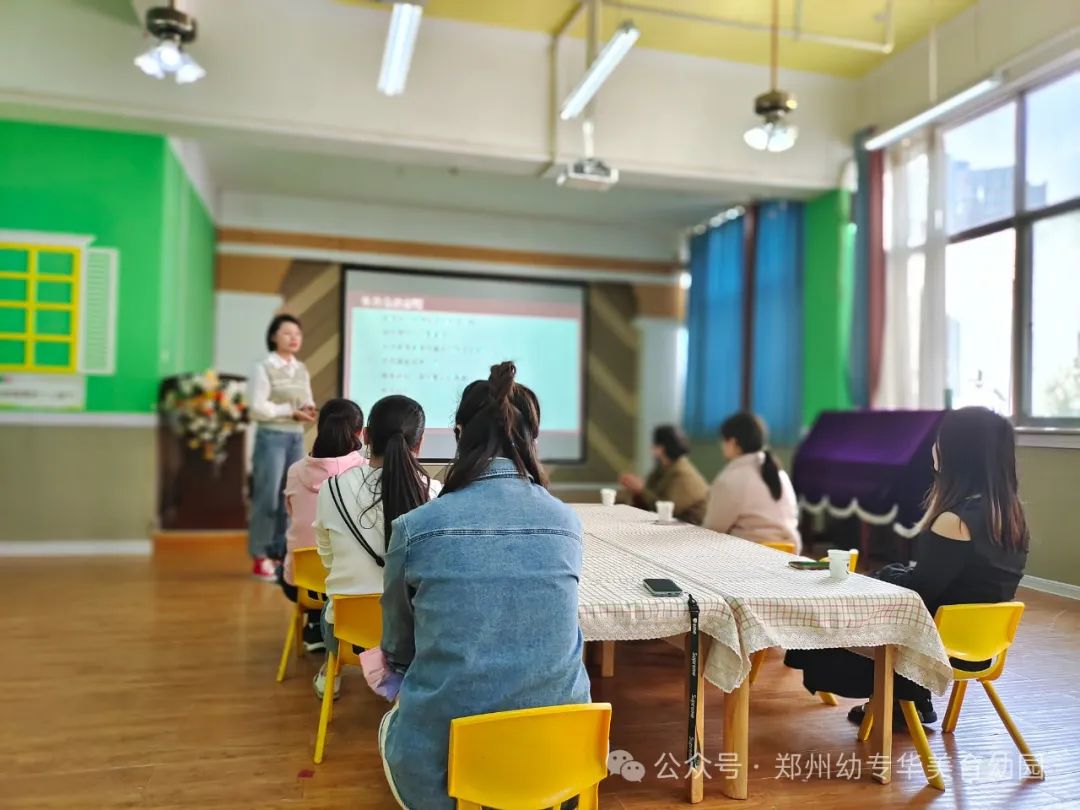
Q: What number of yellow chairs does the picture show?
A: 6